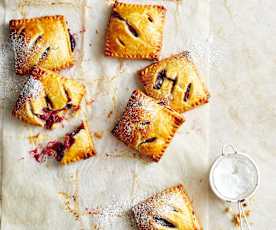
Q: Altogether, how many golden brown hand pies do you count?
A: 6